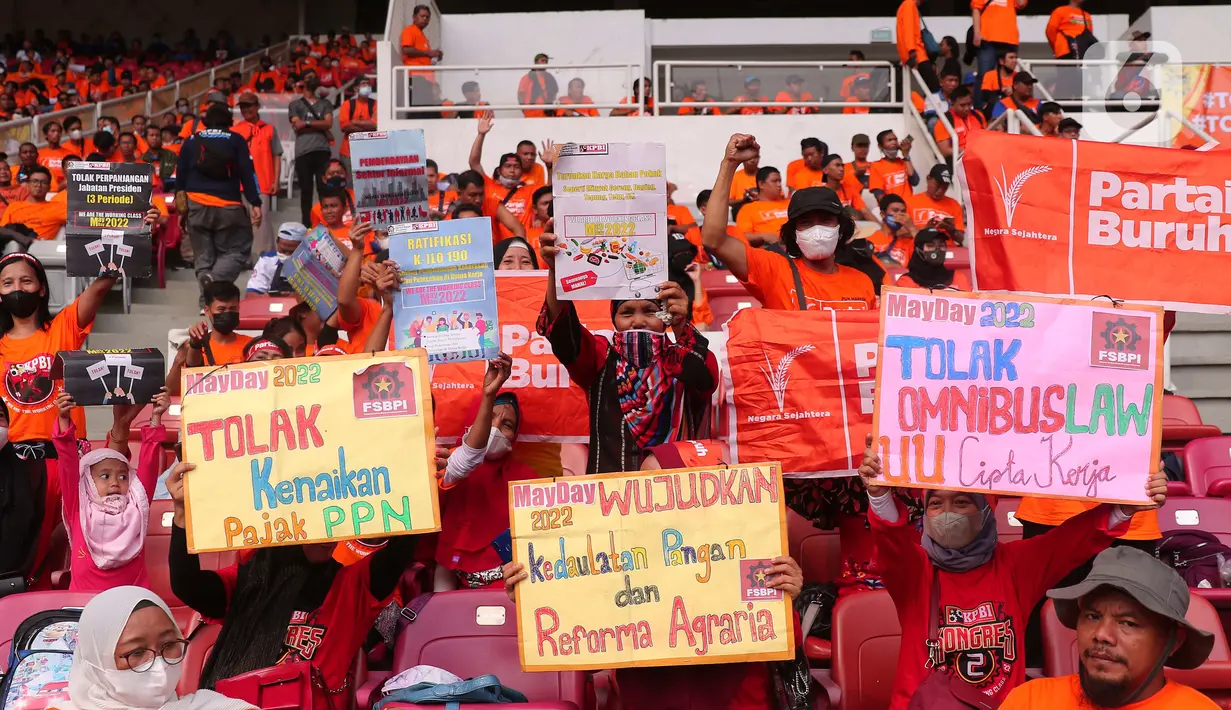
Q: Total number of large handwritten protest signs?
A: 3